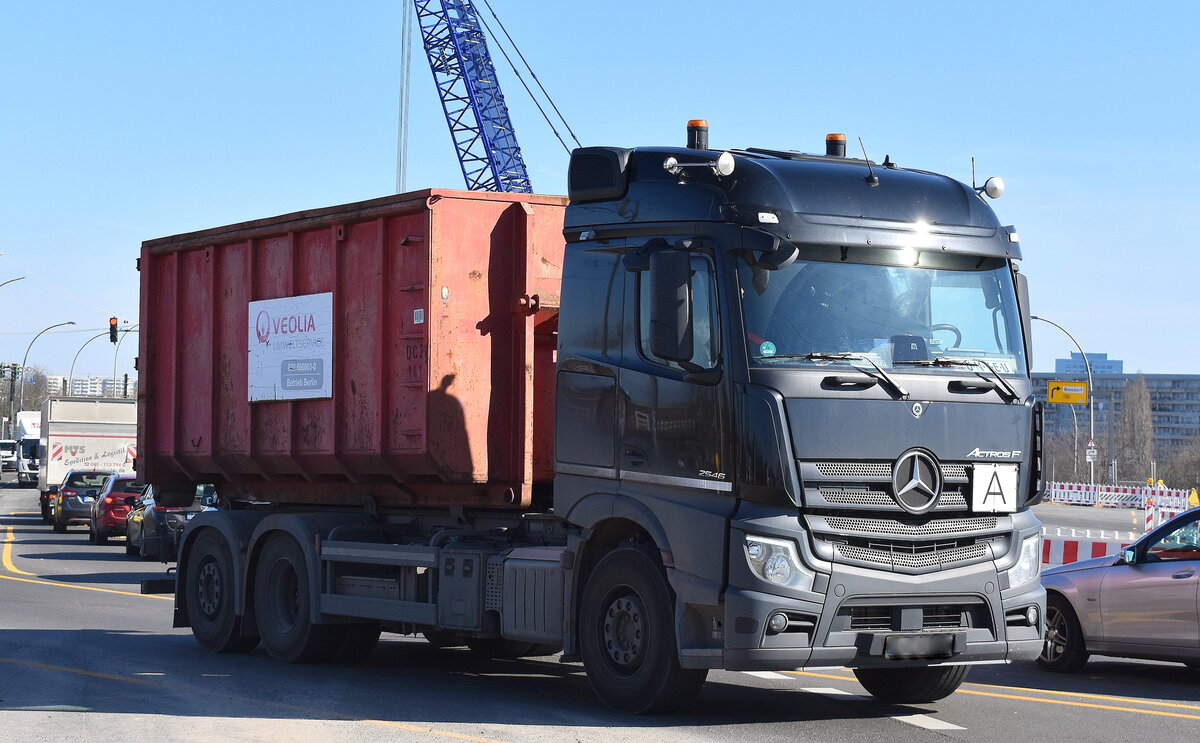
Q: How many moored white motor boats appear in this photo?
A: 0